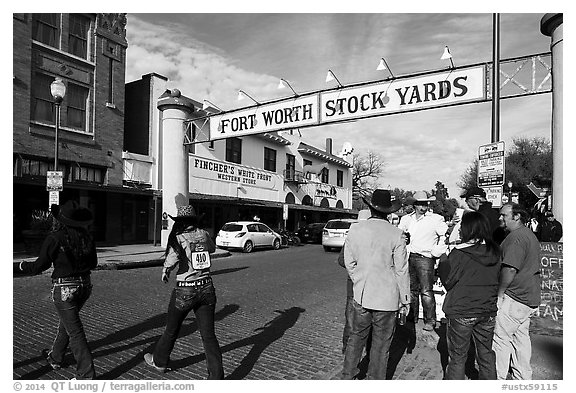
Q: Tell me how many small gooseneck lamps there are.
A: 6